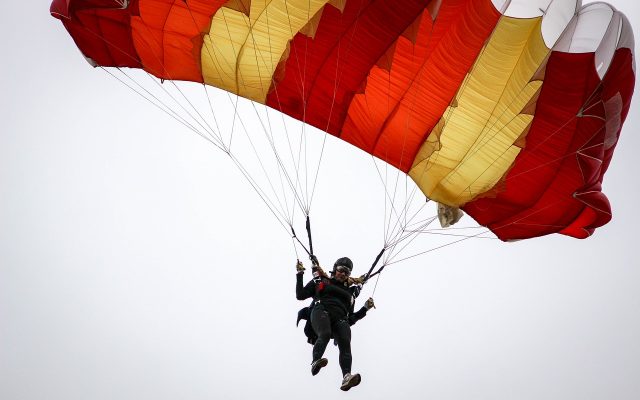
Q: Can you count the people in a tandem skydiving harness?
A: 0